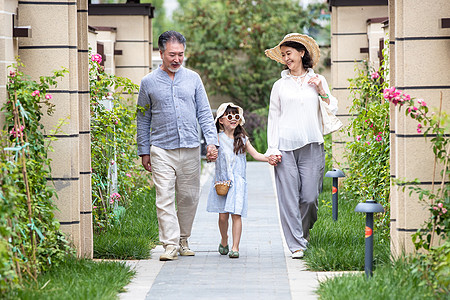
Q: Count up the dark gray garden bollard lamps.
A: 2